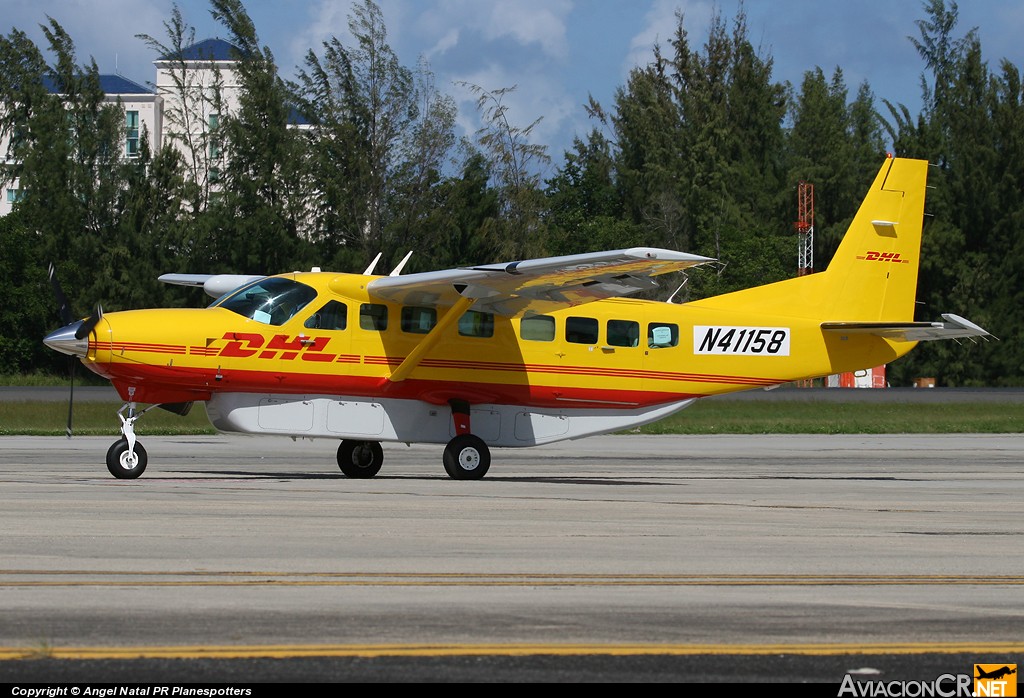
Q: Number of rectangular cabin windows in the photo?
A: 7